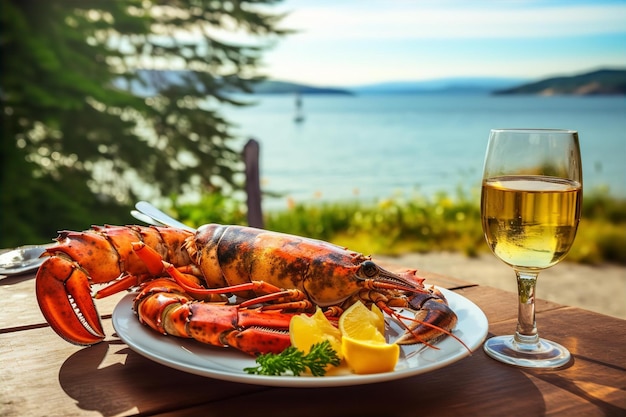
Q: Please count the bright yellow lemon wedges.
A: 3